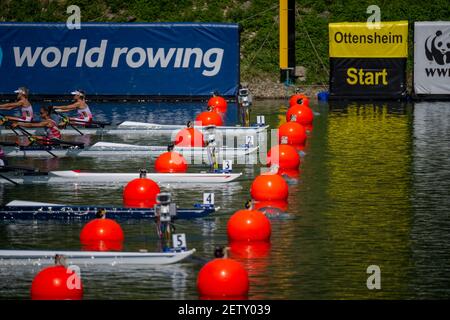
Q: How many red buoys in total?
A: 14